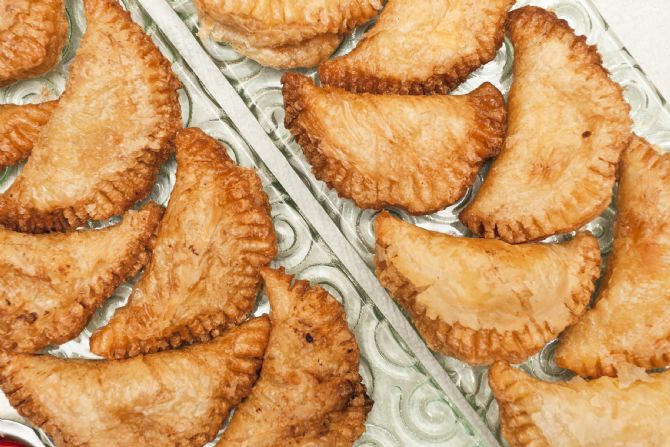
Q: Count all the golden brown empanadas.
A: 14